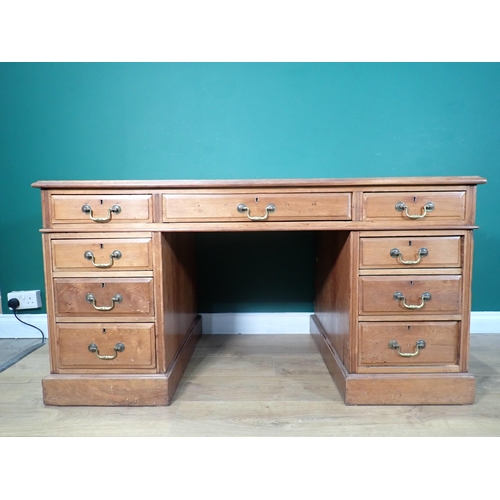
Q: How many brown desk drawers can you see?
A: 9